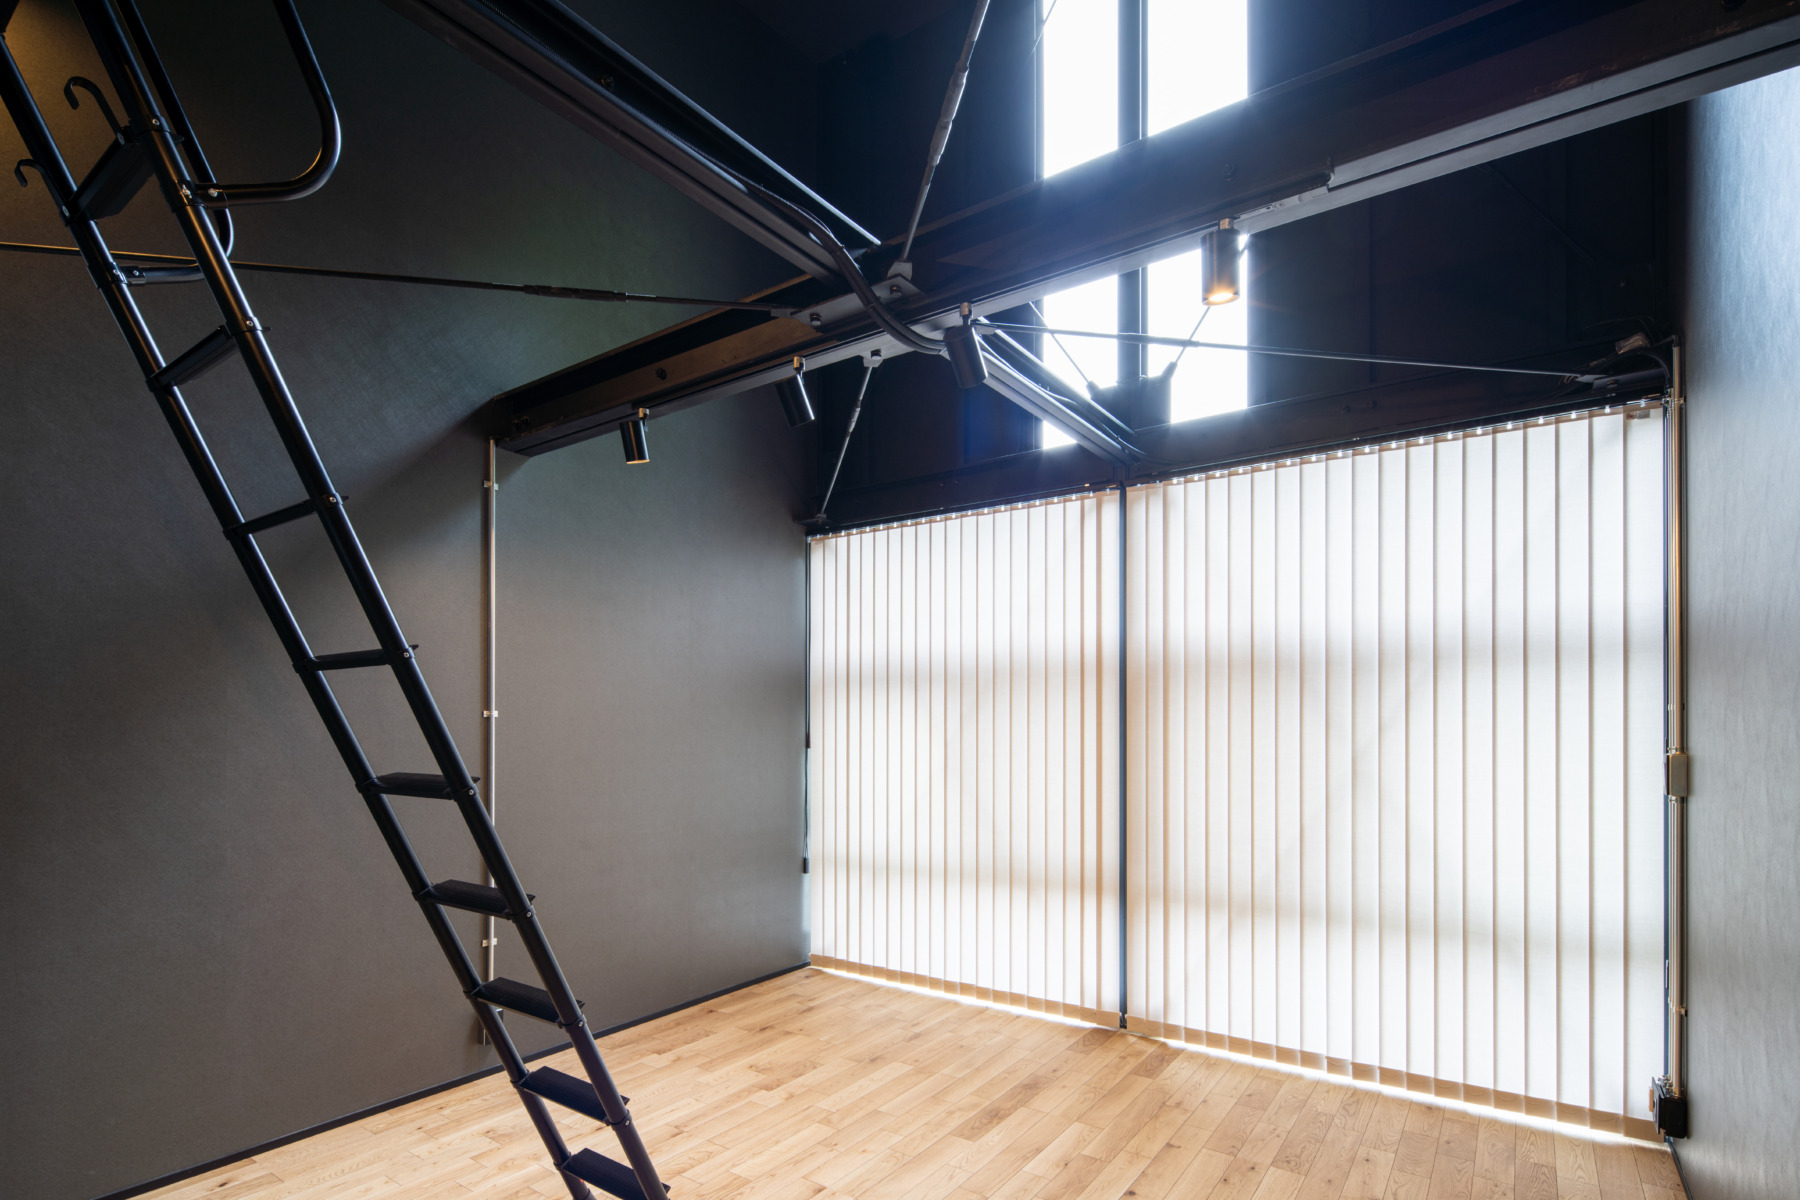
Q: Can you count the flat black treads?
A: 9